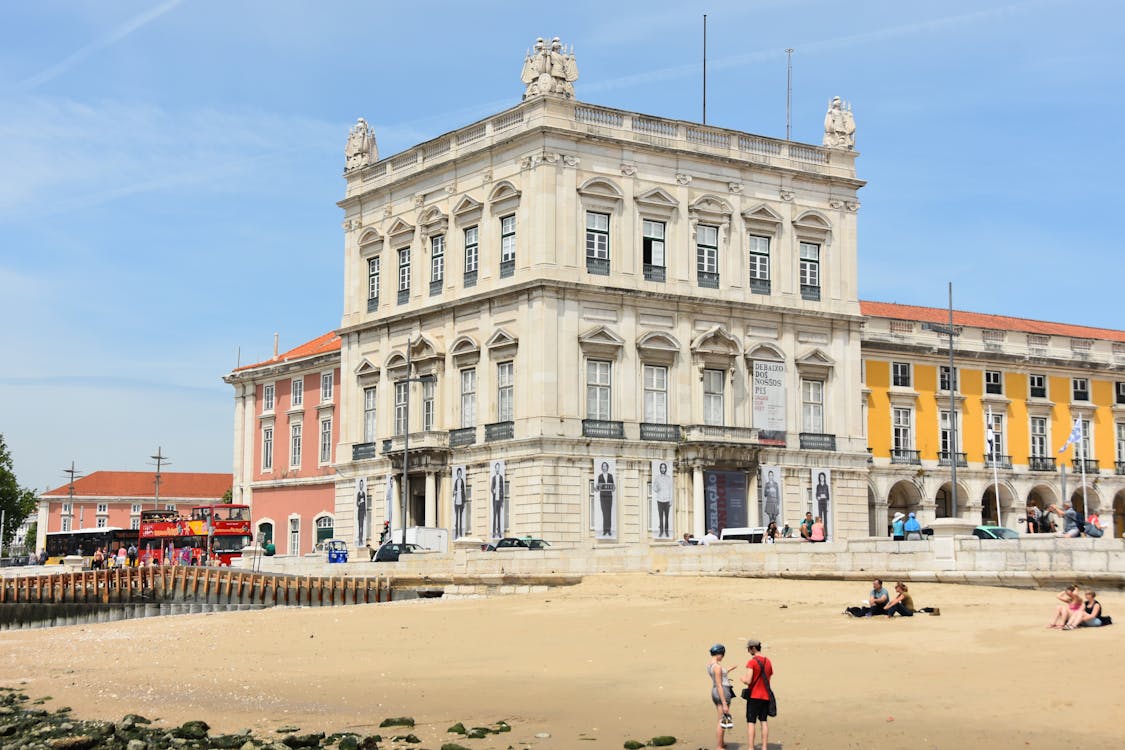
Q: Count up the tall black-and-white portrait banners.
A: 8